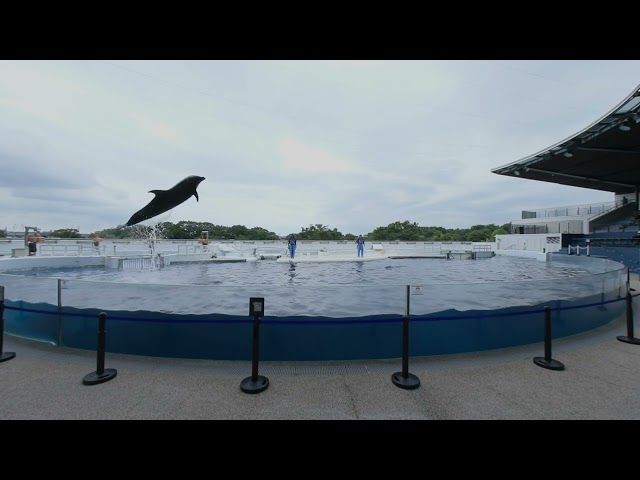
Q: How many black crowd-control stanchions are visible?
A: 6